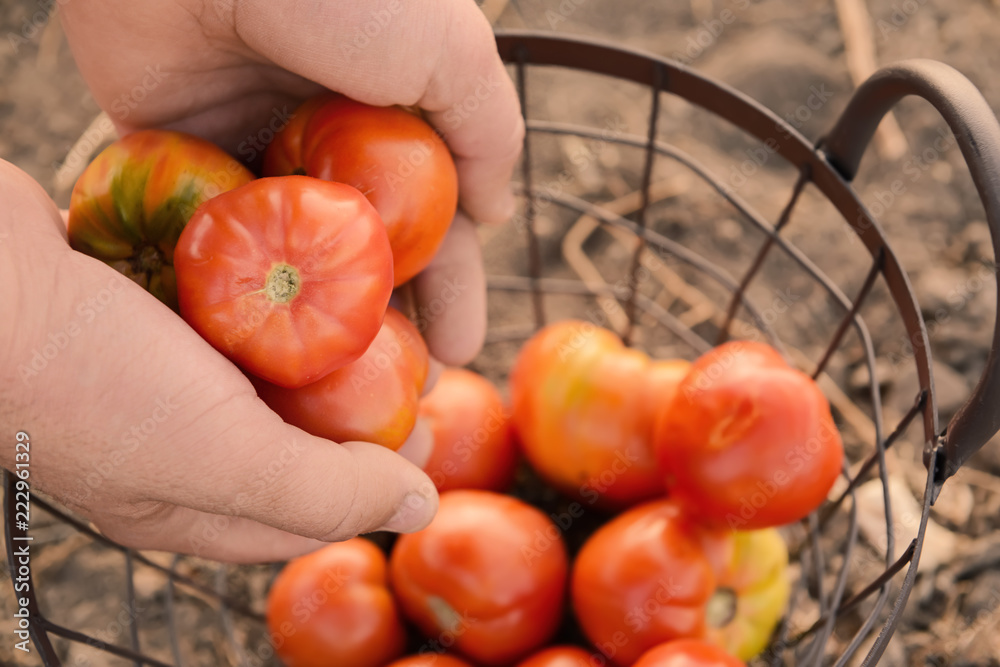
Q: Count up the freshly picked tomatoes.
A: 14